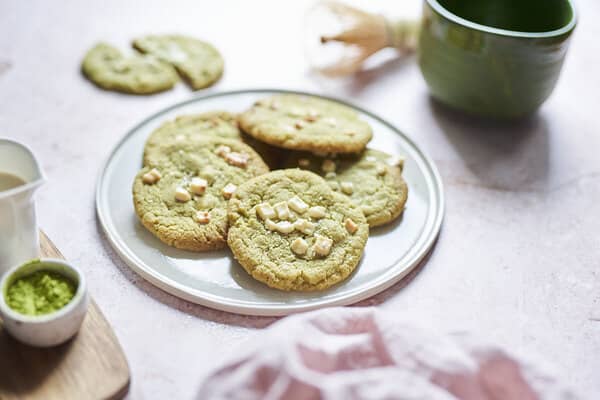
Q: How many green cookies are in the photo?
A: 6